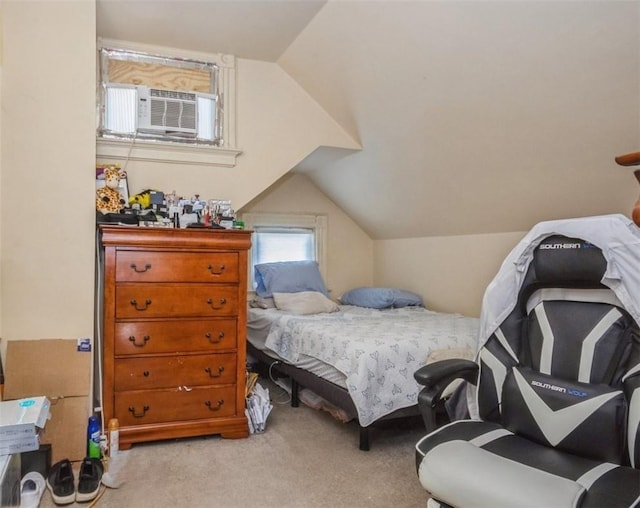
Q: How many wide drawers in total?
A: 5